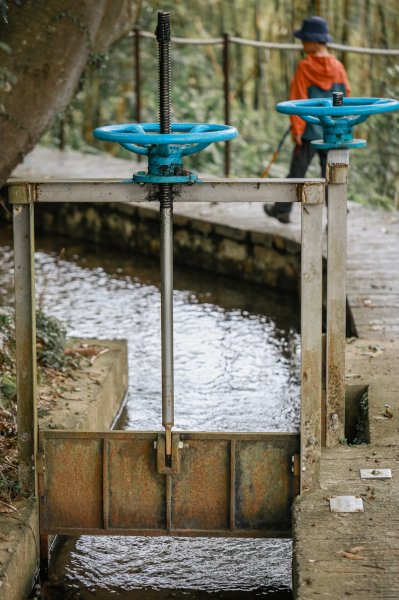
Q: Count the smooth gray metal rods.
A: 1